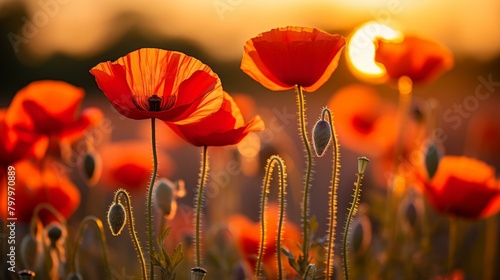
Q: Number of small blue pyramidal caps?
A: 0